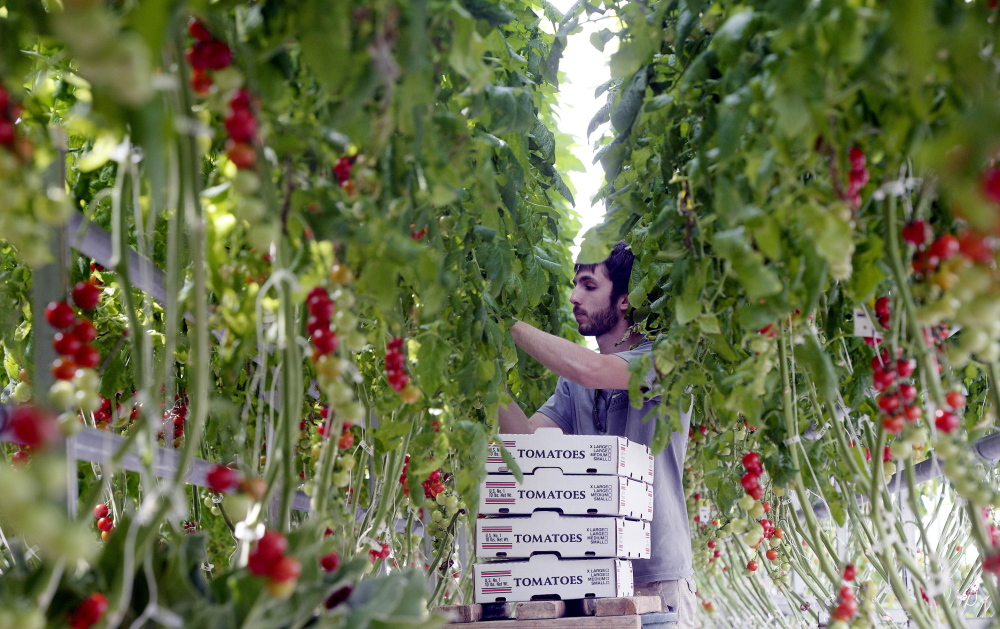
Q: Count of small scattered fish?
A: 0